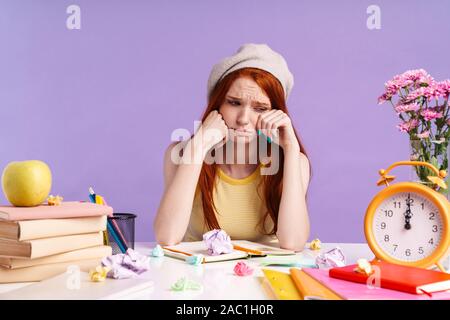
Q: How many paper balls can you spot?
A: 11